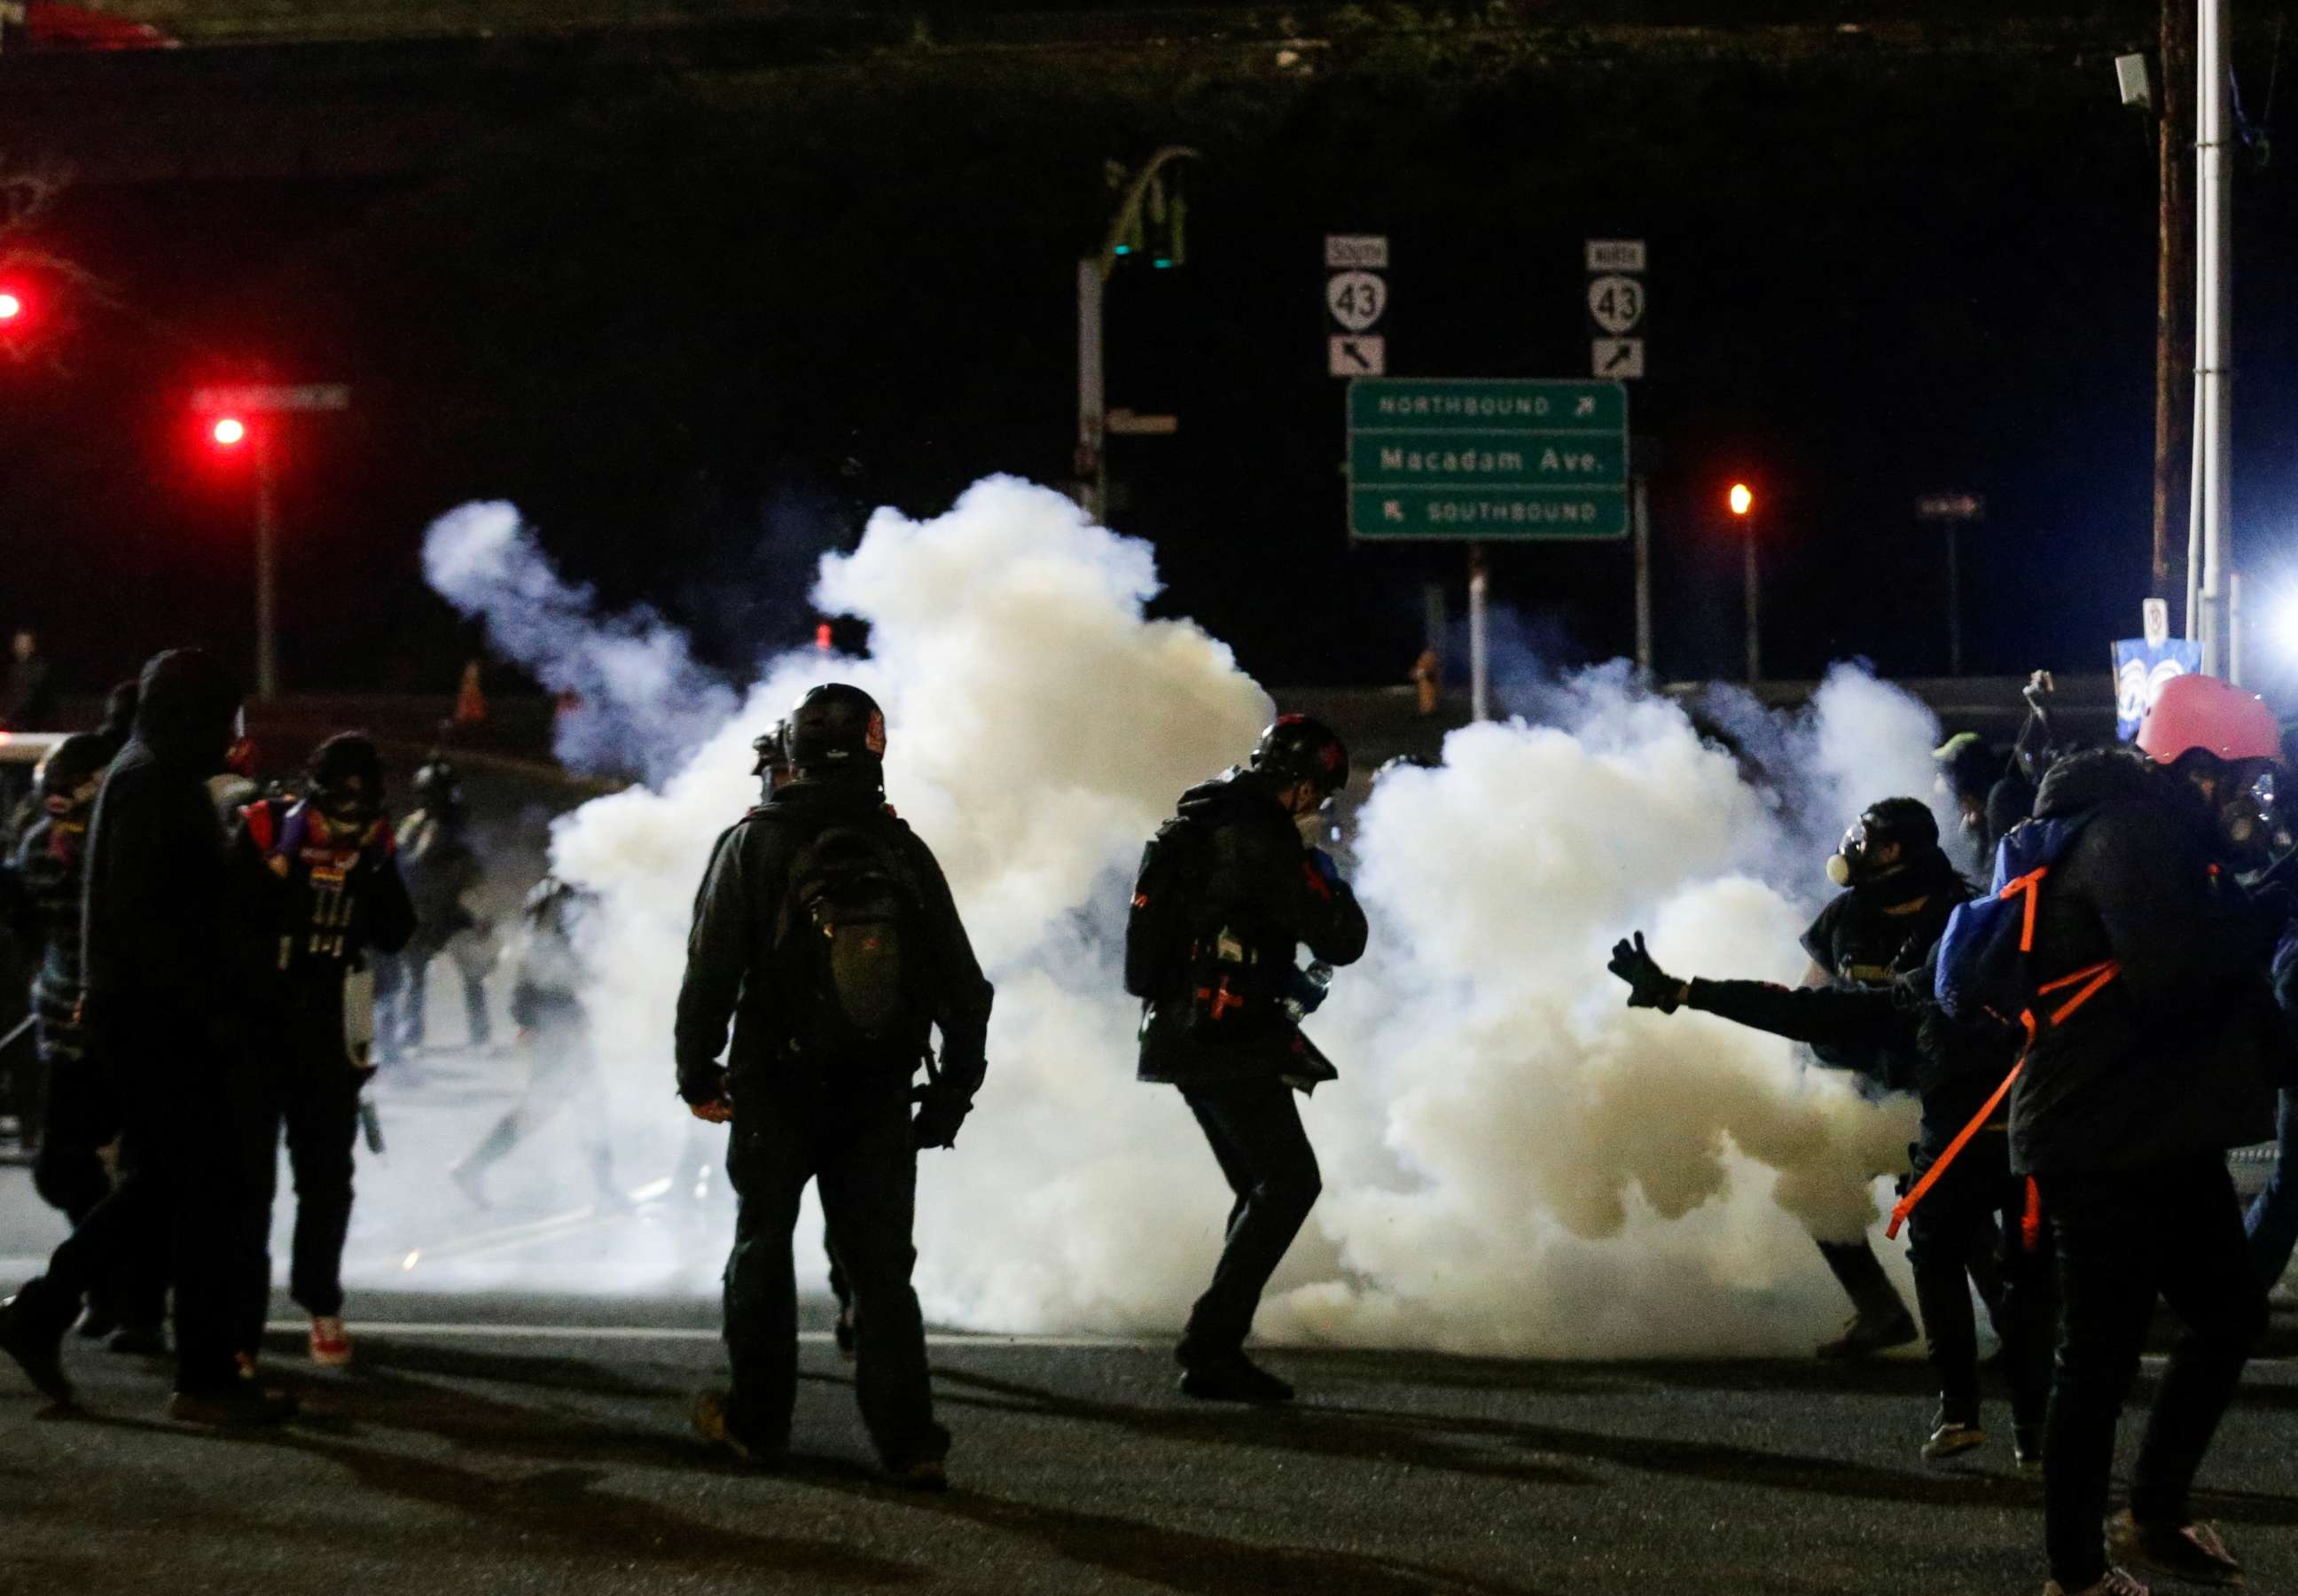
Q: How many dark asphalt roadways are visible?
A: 1